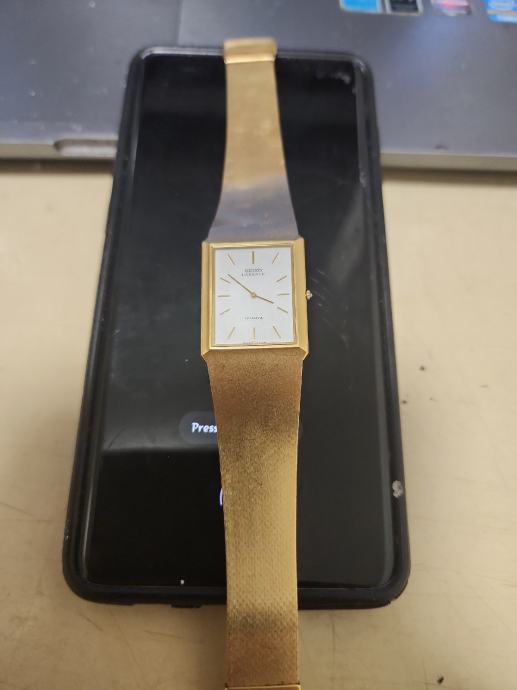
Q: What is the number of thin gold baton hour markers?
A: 12